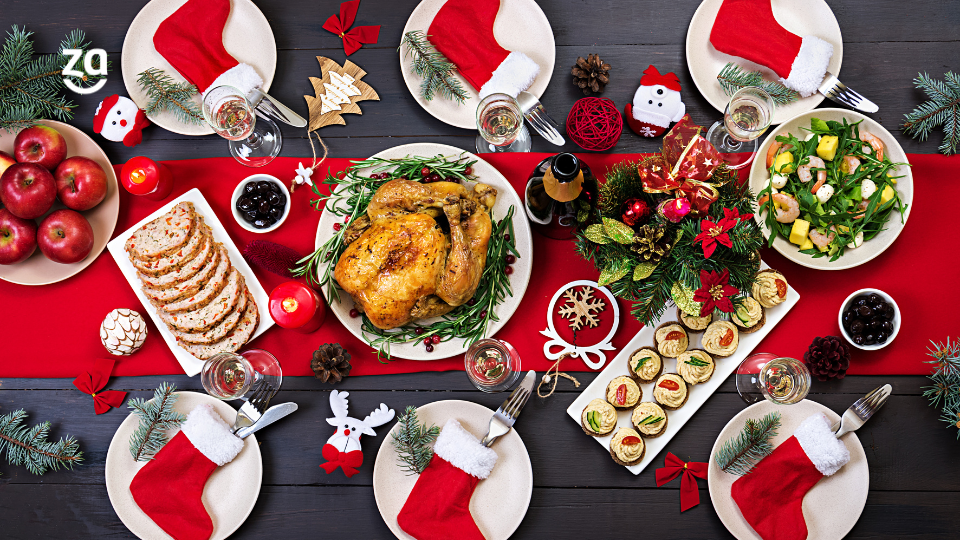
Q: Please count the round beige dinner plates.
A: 6